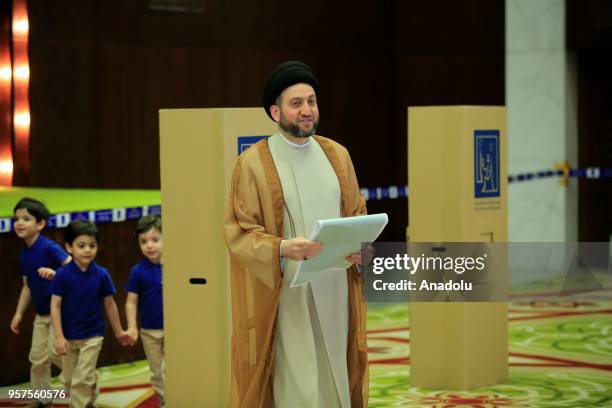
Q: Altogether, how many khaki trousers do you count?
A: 3